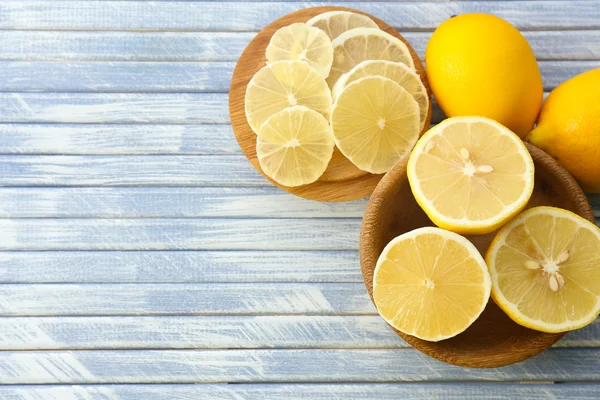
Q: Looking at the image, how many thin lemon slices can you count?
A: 7